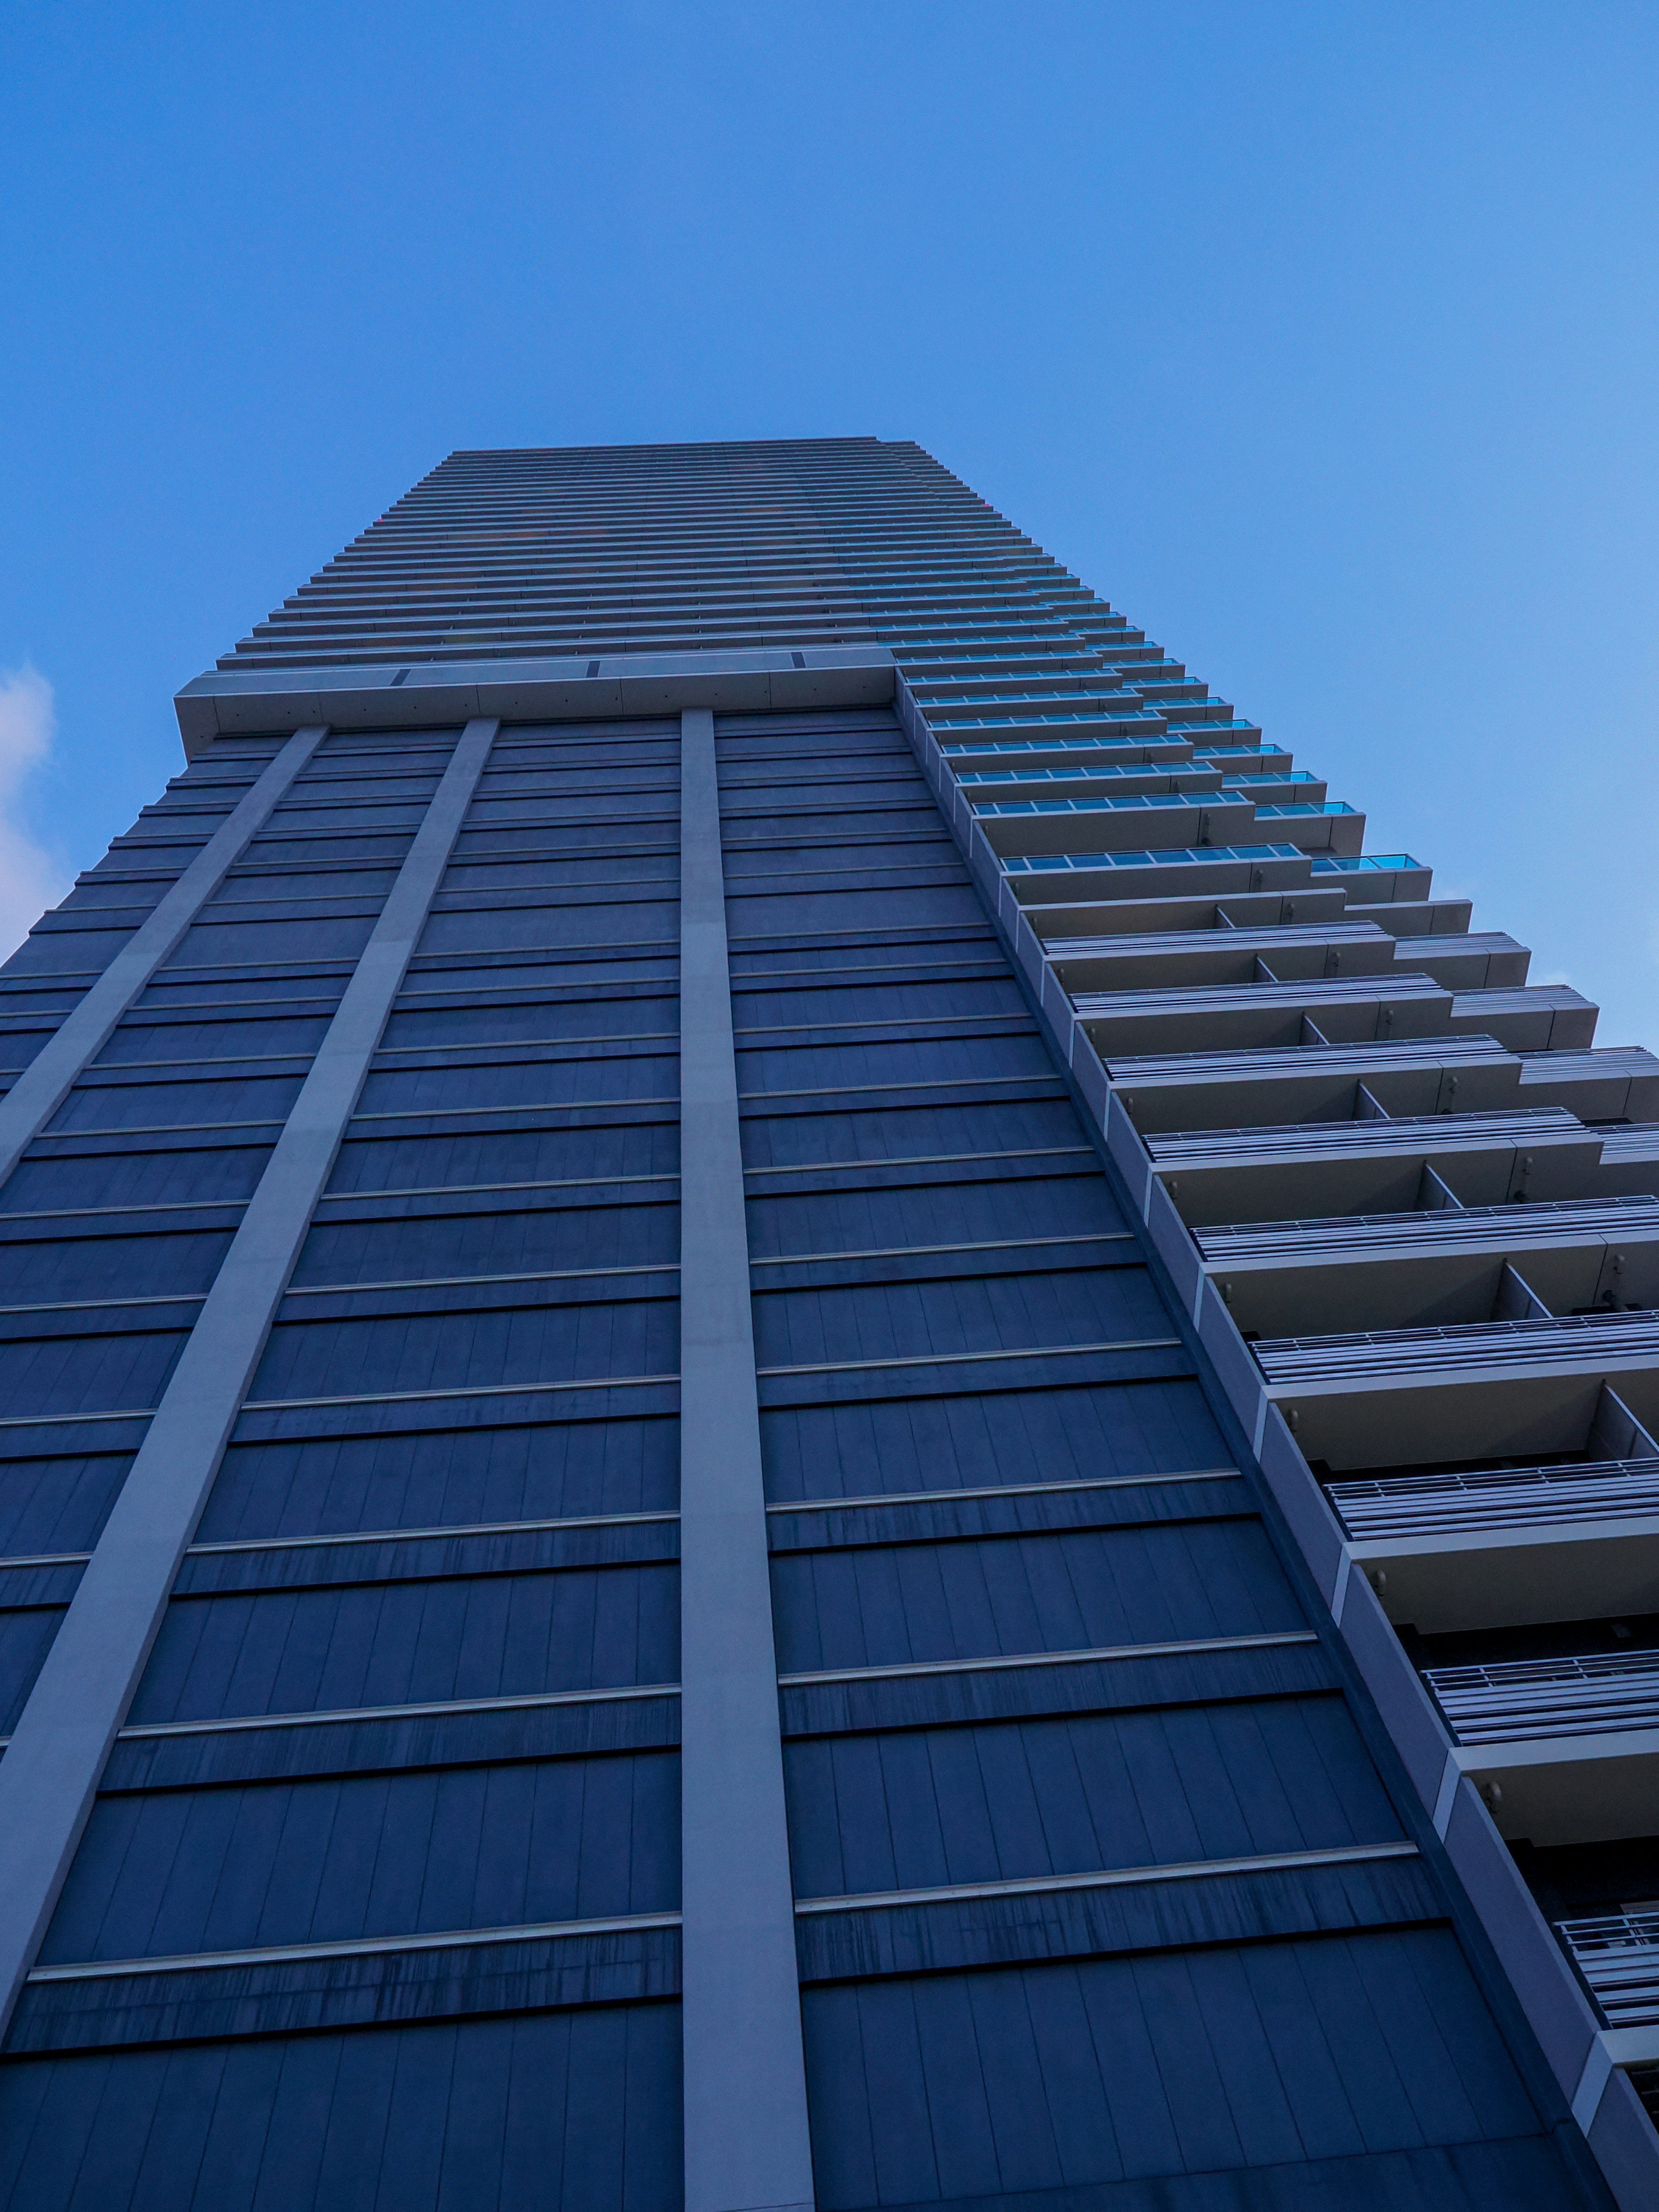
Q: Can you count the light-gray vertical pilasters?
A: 3